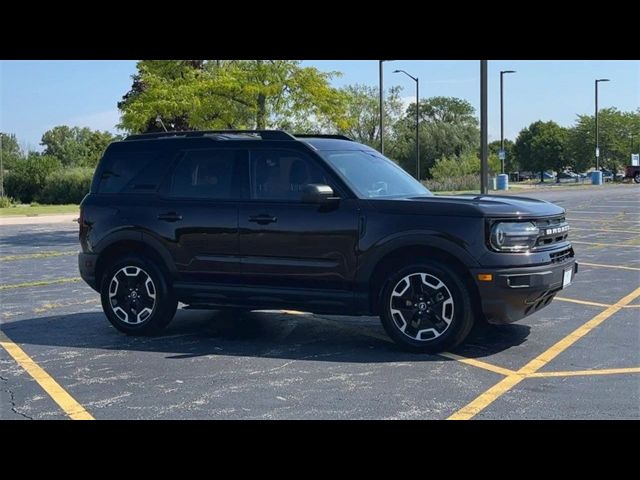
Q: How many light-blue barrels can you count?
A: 2